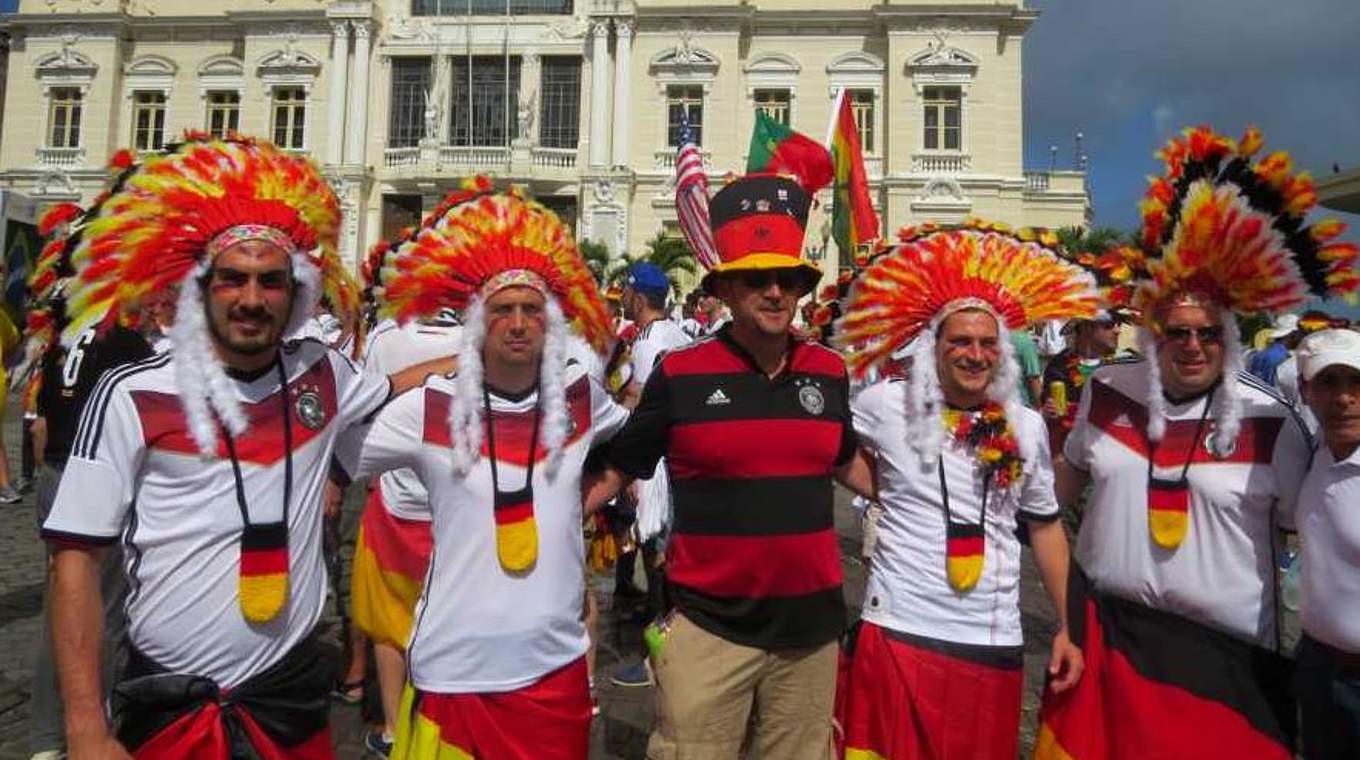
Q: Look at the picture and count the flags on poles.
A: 3